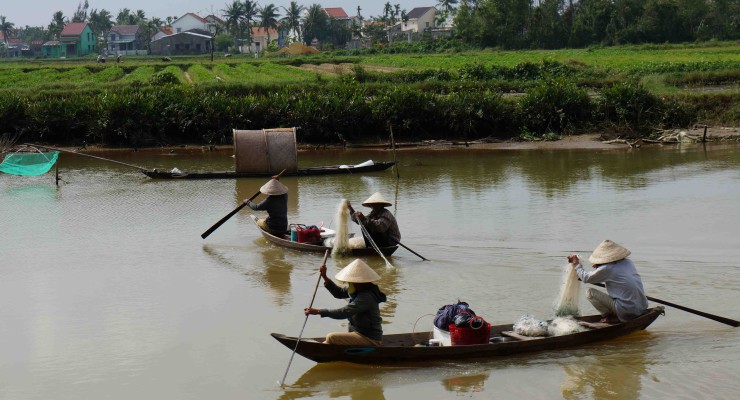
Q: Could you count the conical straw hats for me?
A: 4